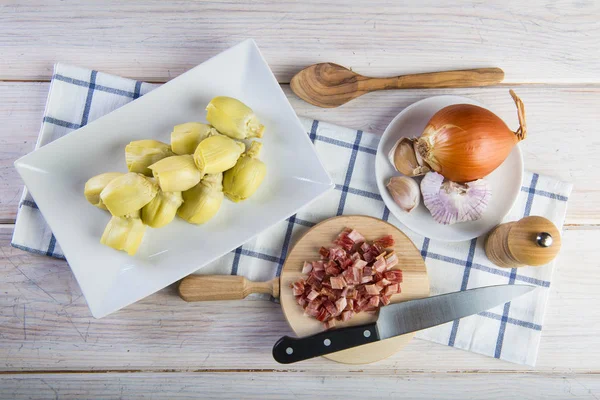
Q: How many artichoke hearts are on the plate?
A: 11